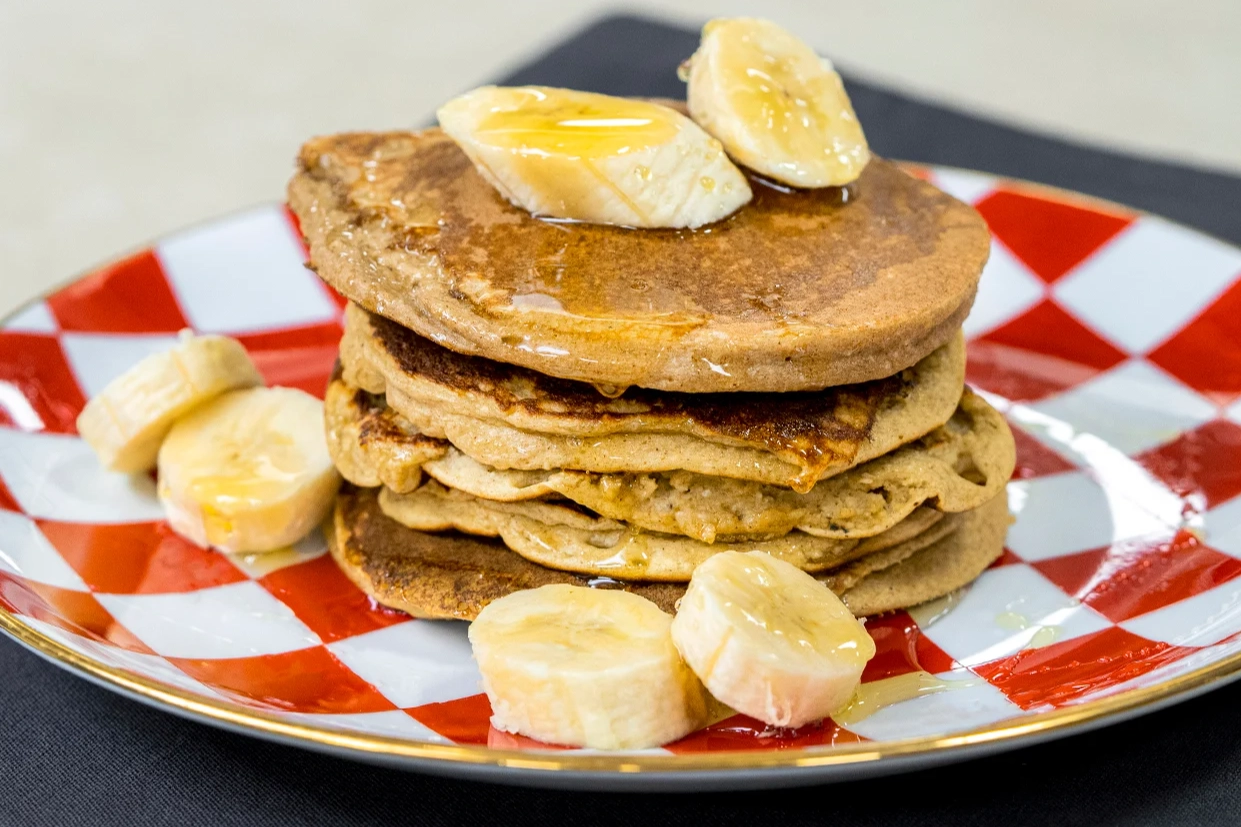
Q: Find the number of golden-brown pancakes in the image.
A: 5